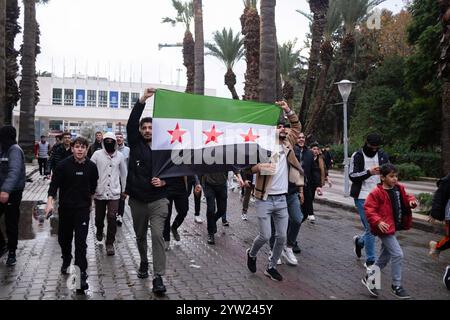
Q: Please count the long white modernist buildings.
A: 1